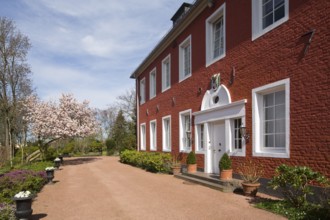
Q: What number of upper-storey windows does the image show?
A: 6